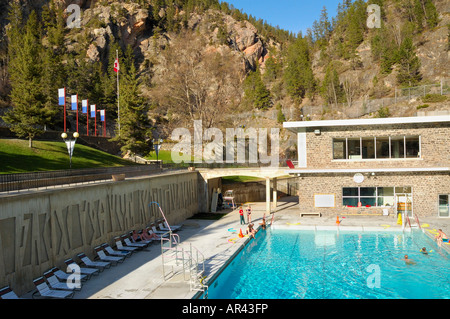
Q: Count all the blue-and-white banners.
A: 5